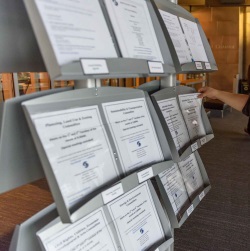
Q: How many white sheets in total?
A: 12